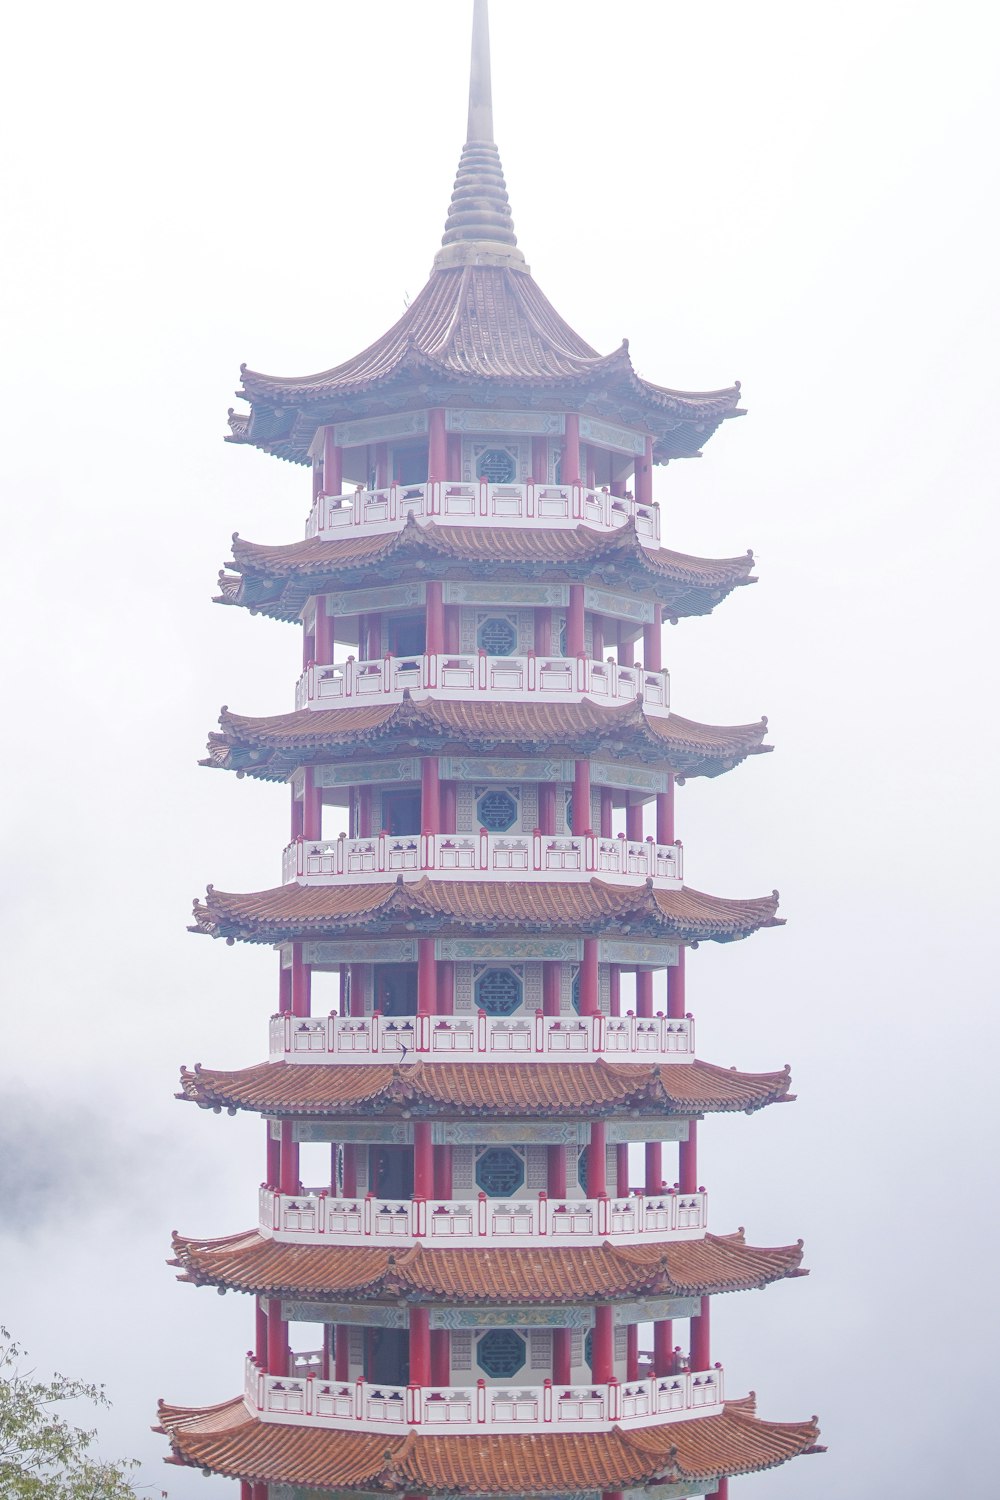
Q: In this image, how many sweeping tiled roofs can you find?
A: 7